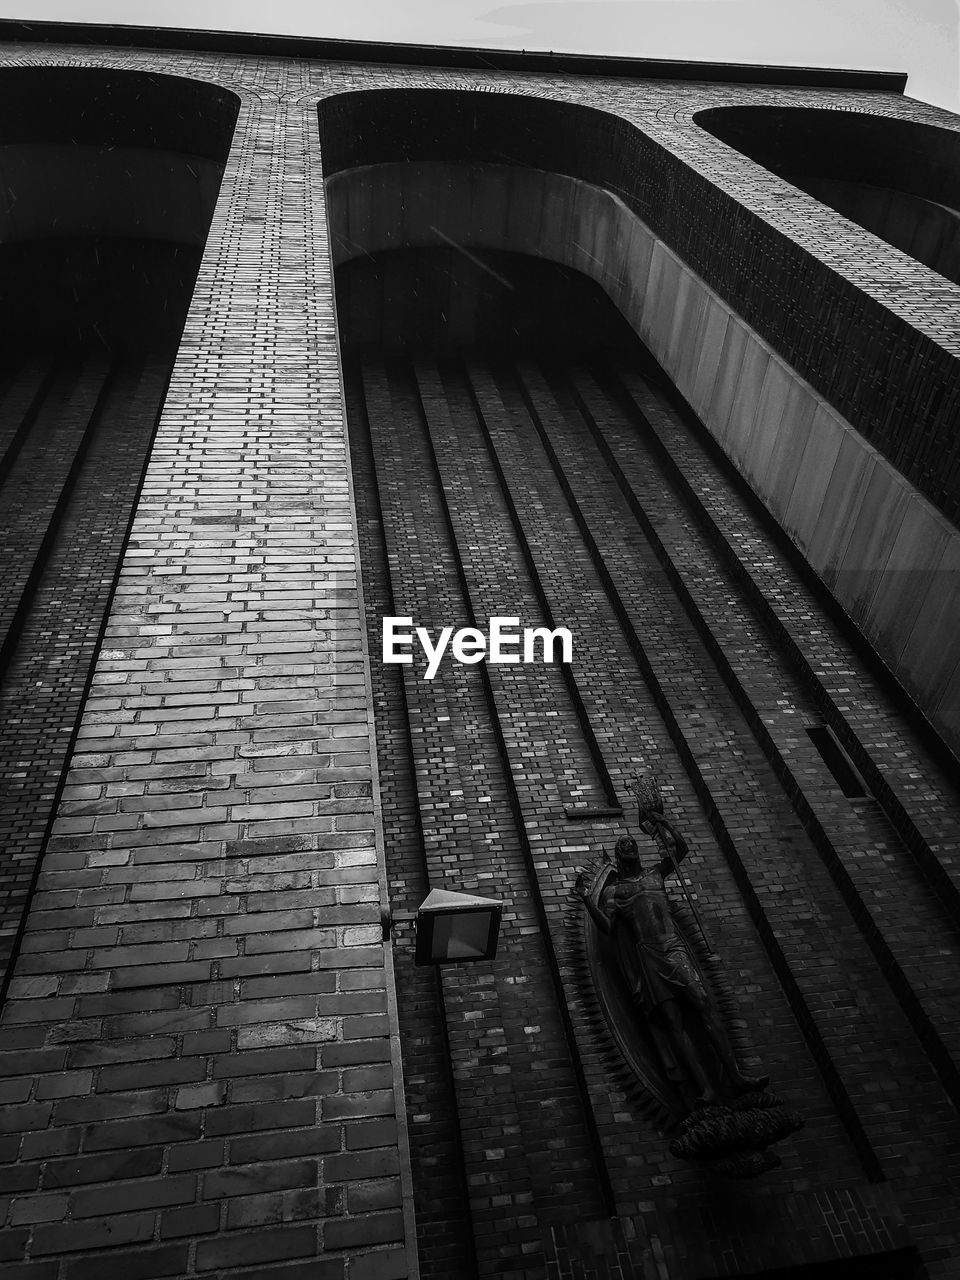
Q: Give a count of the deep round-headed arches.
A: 3